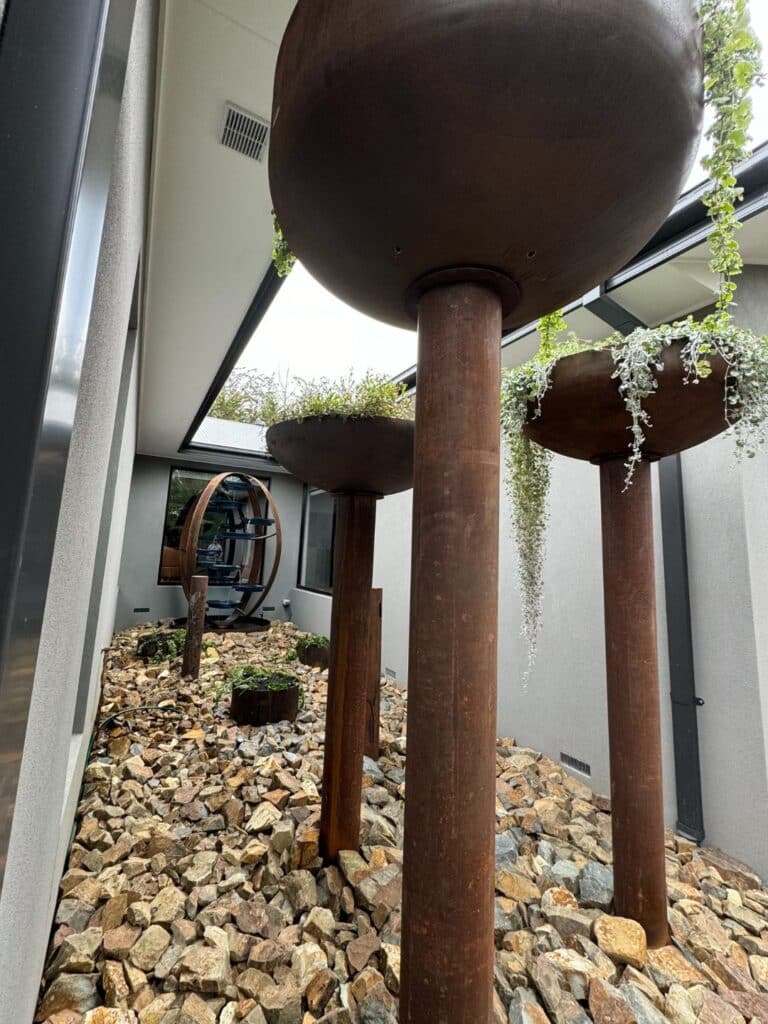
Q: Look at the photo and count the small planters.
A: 3